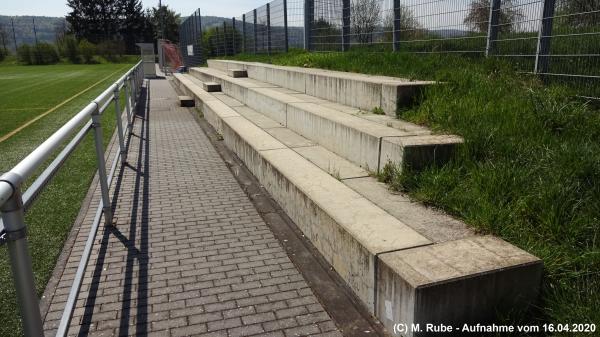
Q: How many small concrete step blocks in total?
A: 3